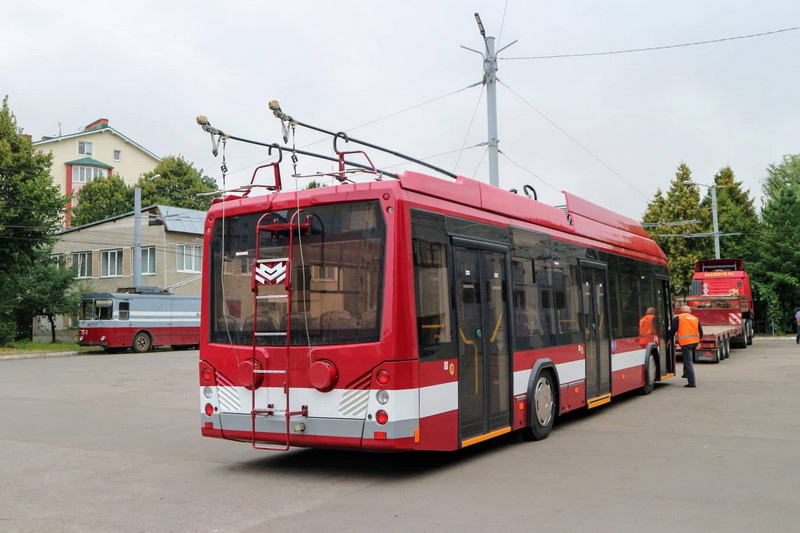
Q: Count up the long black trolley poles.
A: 2